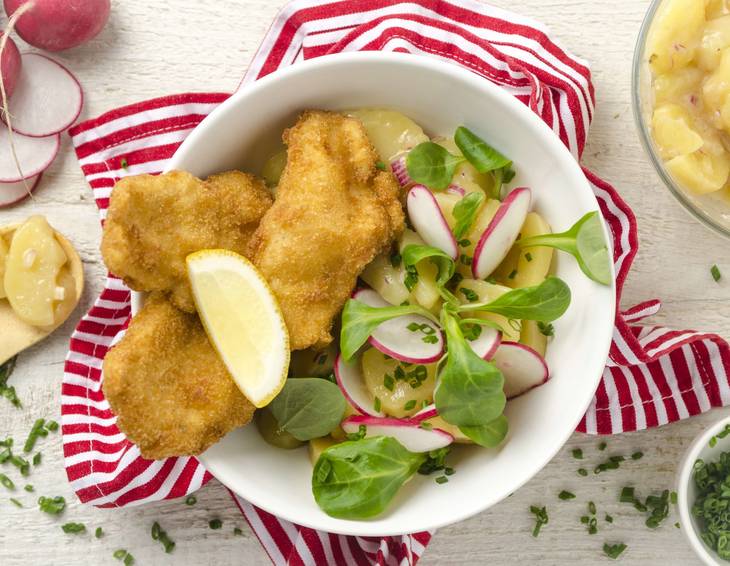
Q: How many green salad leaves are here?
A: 11